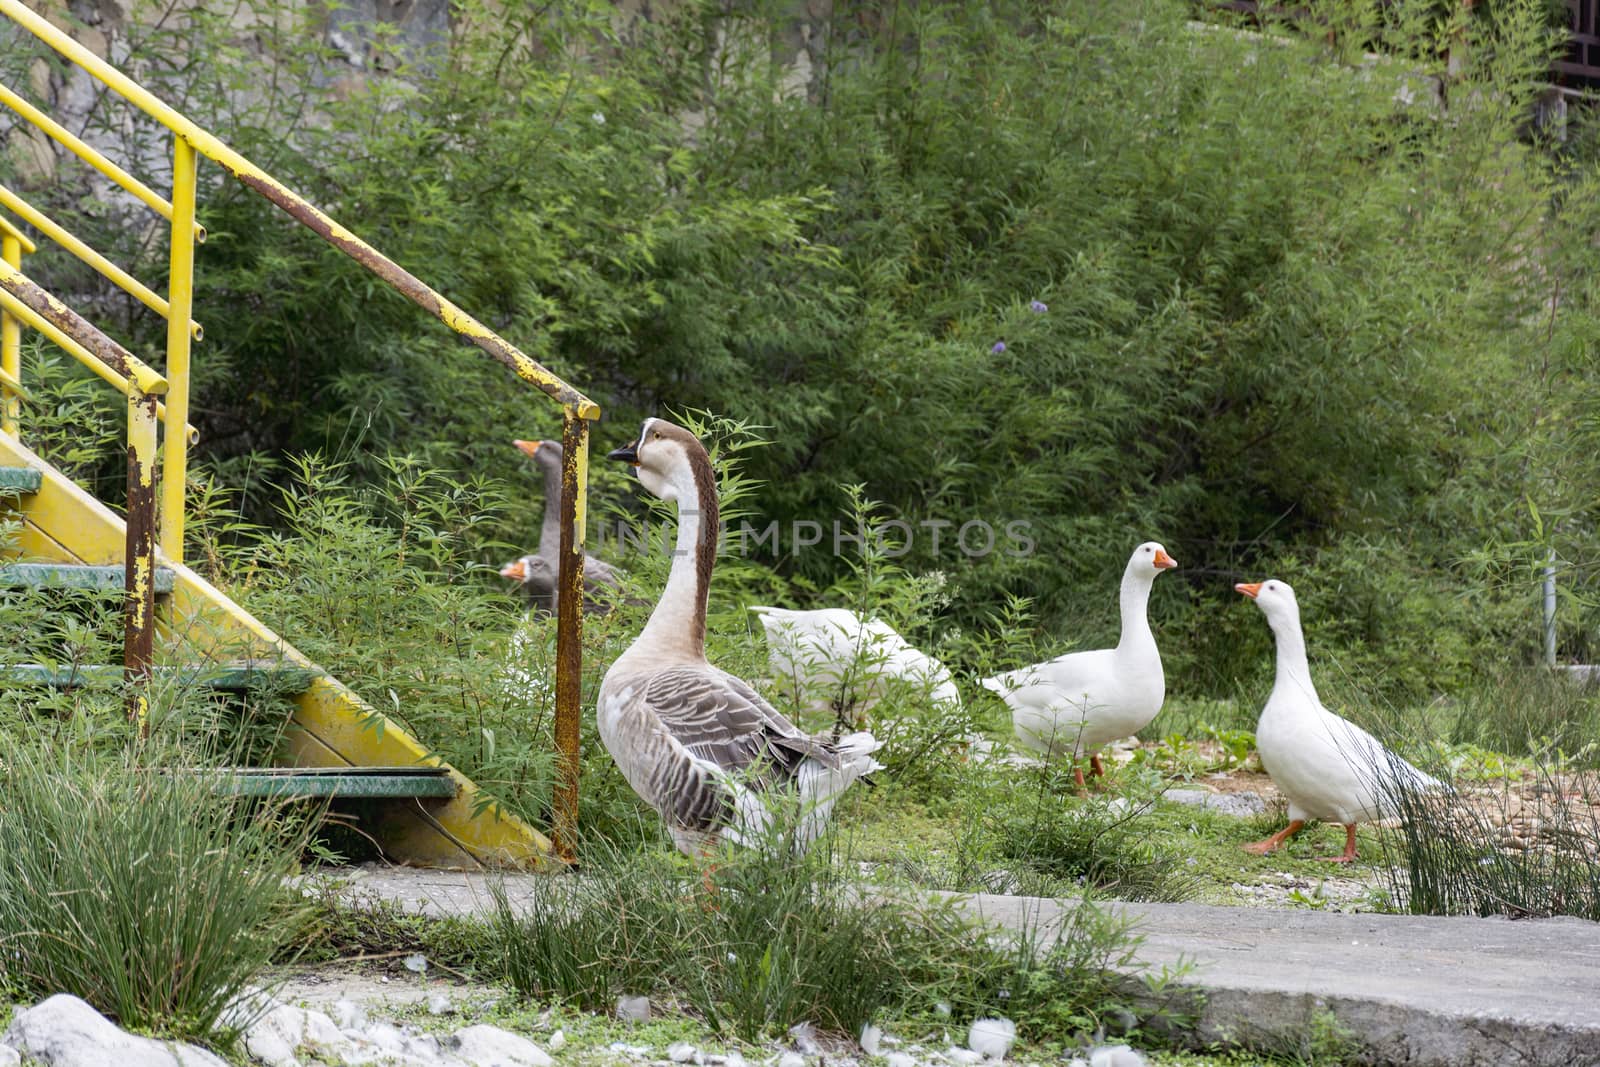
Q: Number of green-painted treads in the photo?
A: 4